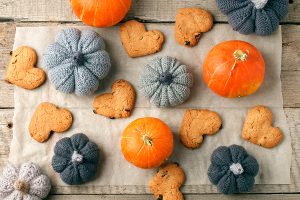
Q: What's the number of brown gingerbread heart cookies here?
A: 8